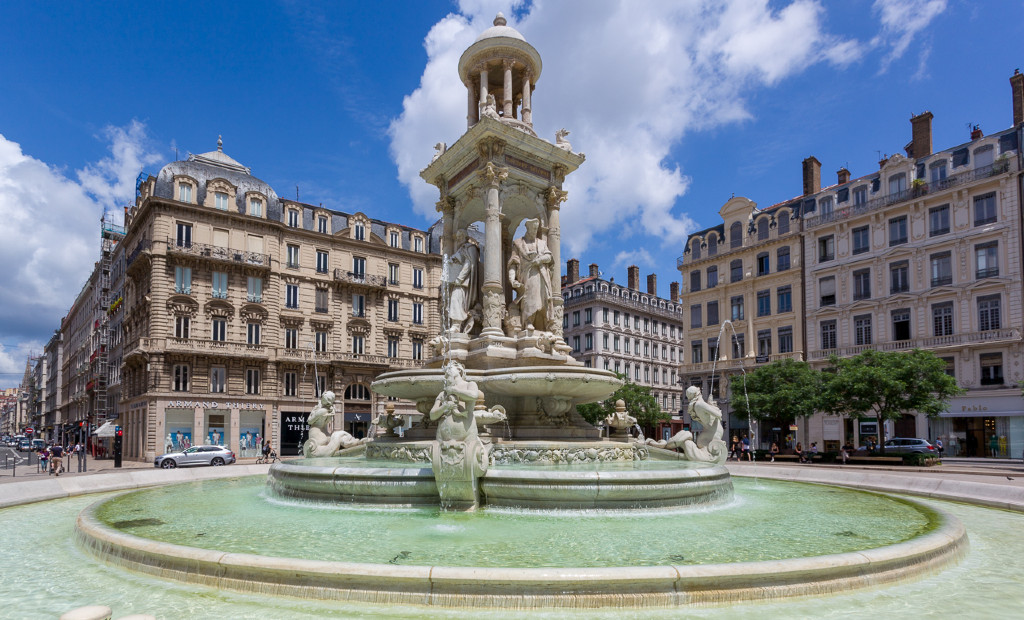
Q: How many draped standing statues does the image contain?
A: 2